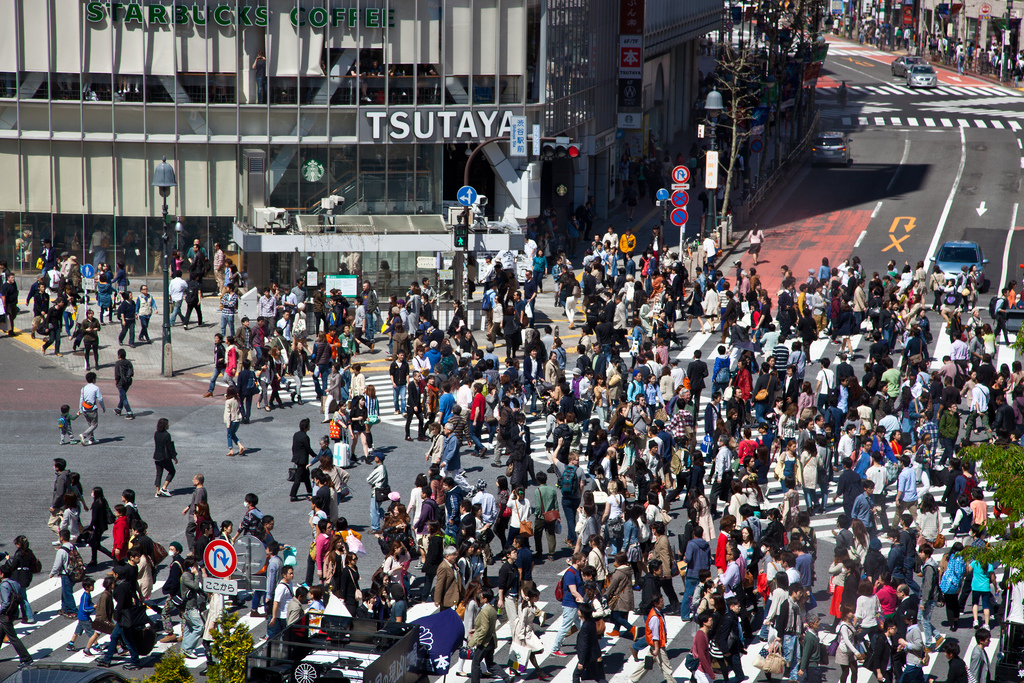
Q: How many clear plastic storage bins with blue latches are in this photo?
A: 0